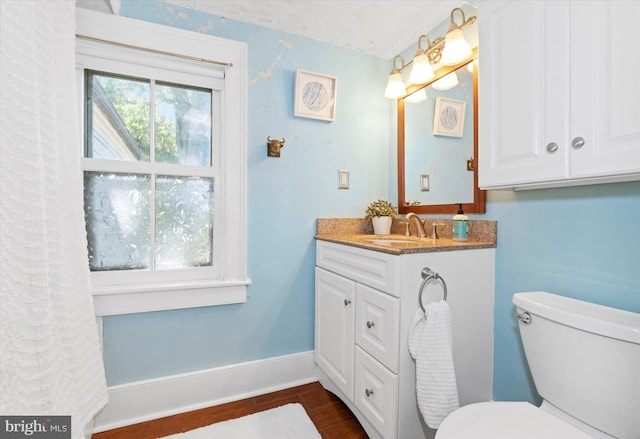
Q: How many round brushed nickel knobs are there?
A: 5